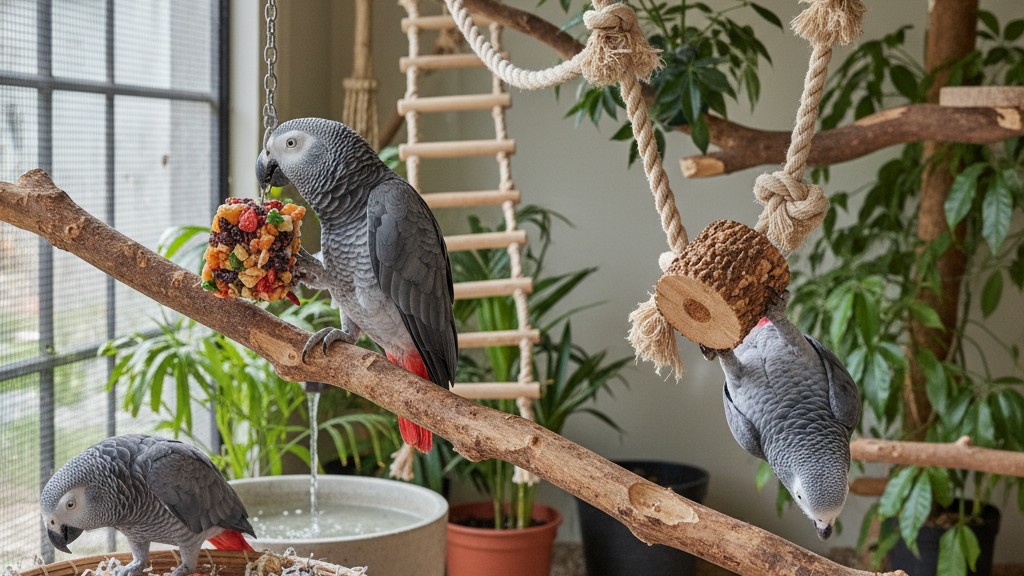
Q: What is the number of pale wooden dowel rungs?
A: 9